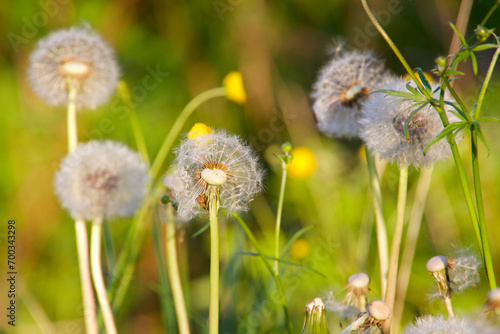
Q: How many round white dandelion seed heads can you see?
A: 5